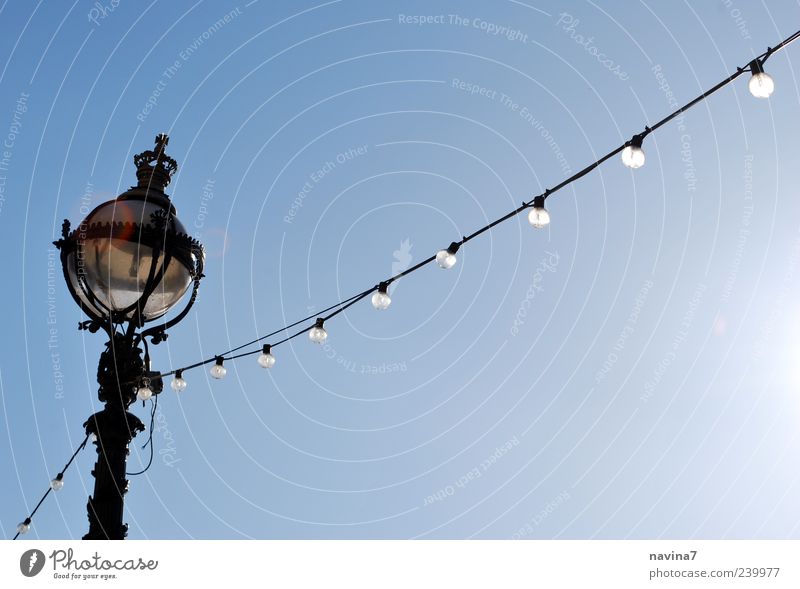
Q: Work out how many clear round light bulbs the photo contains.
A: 12